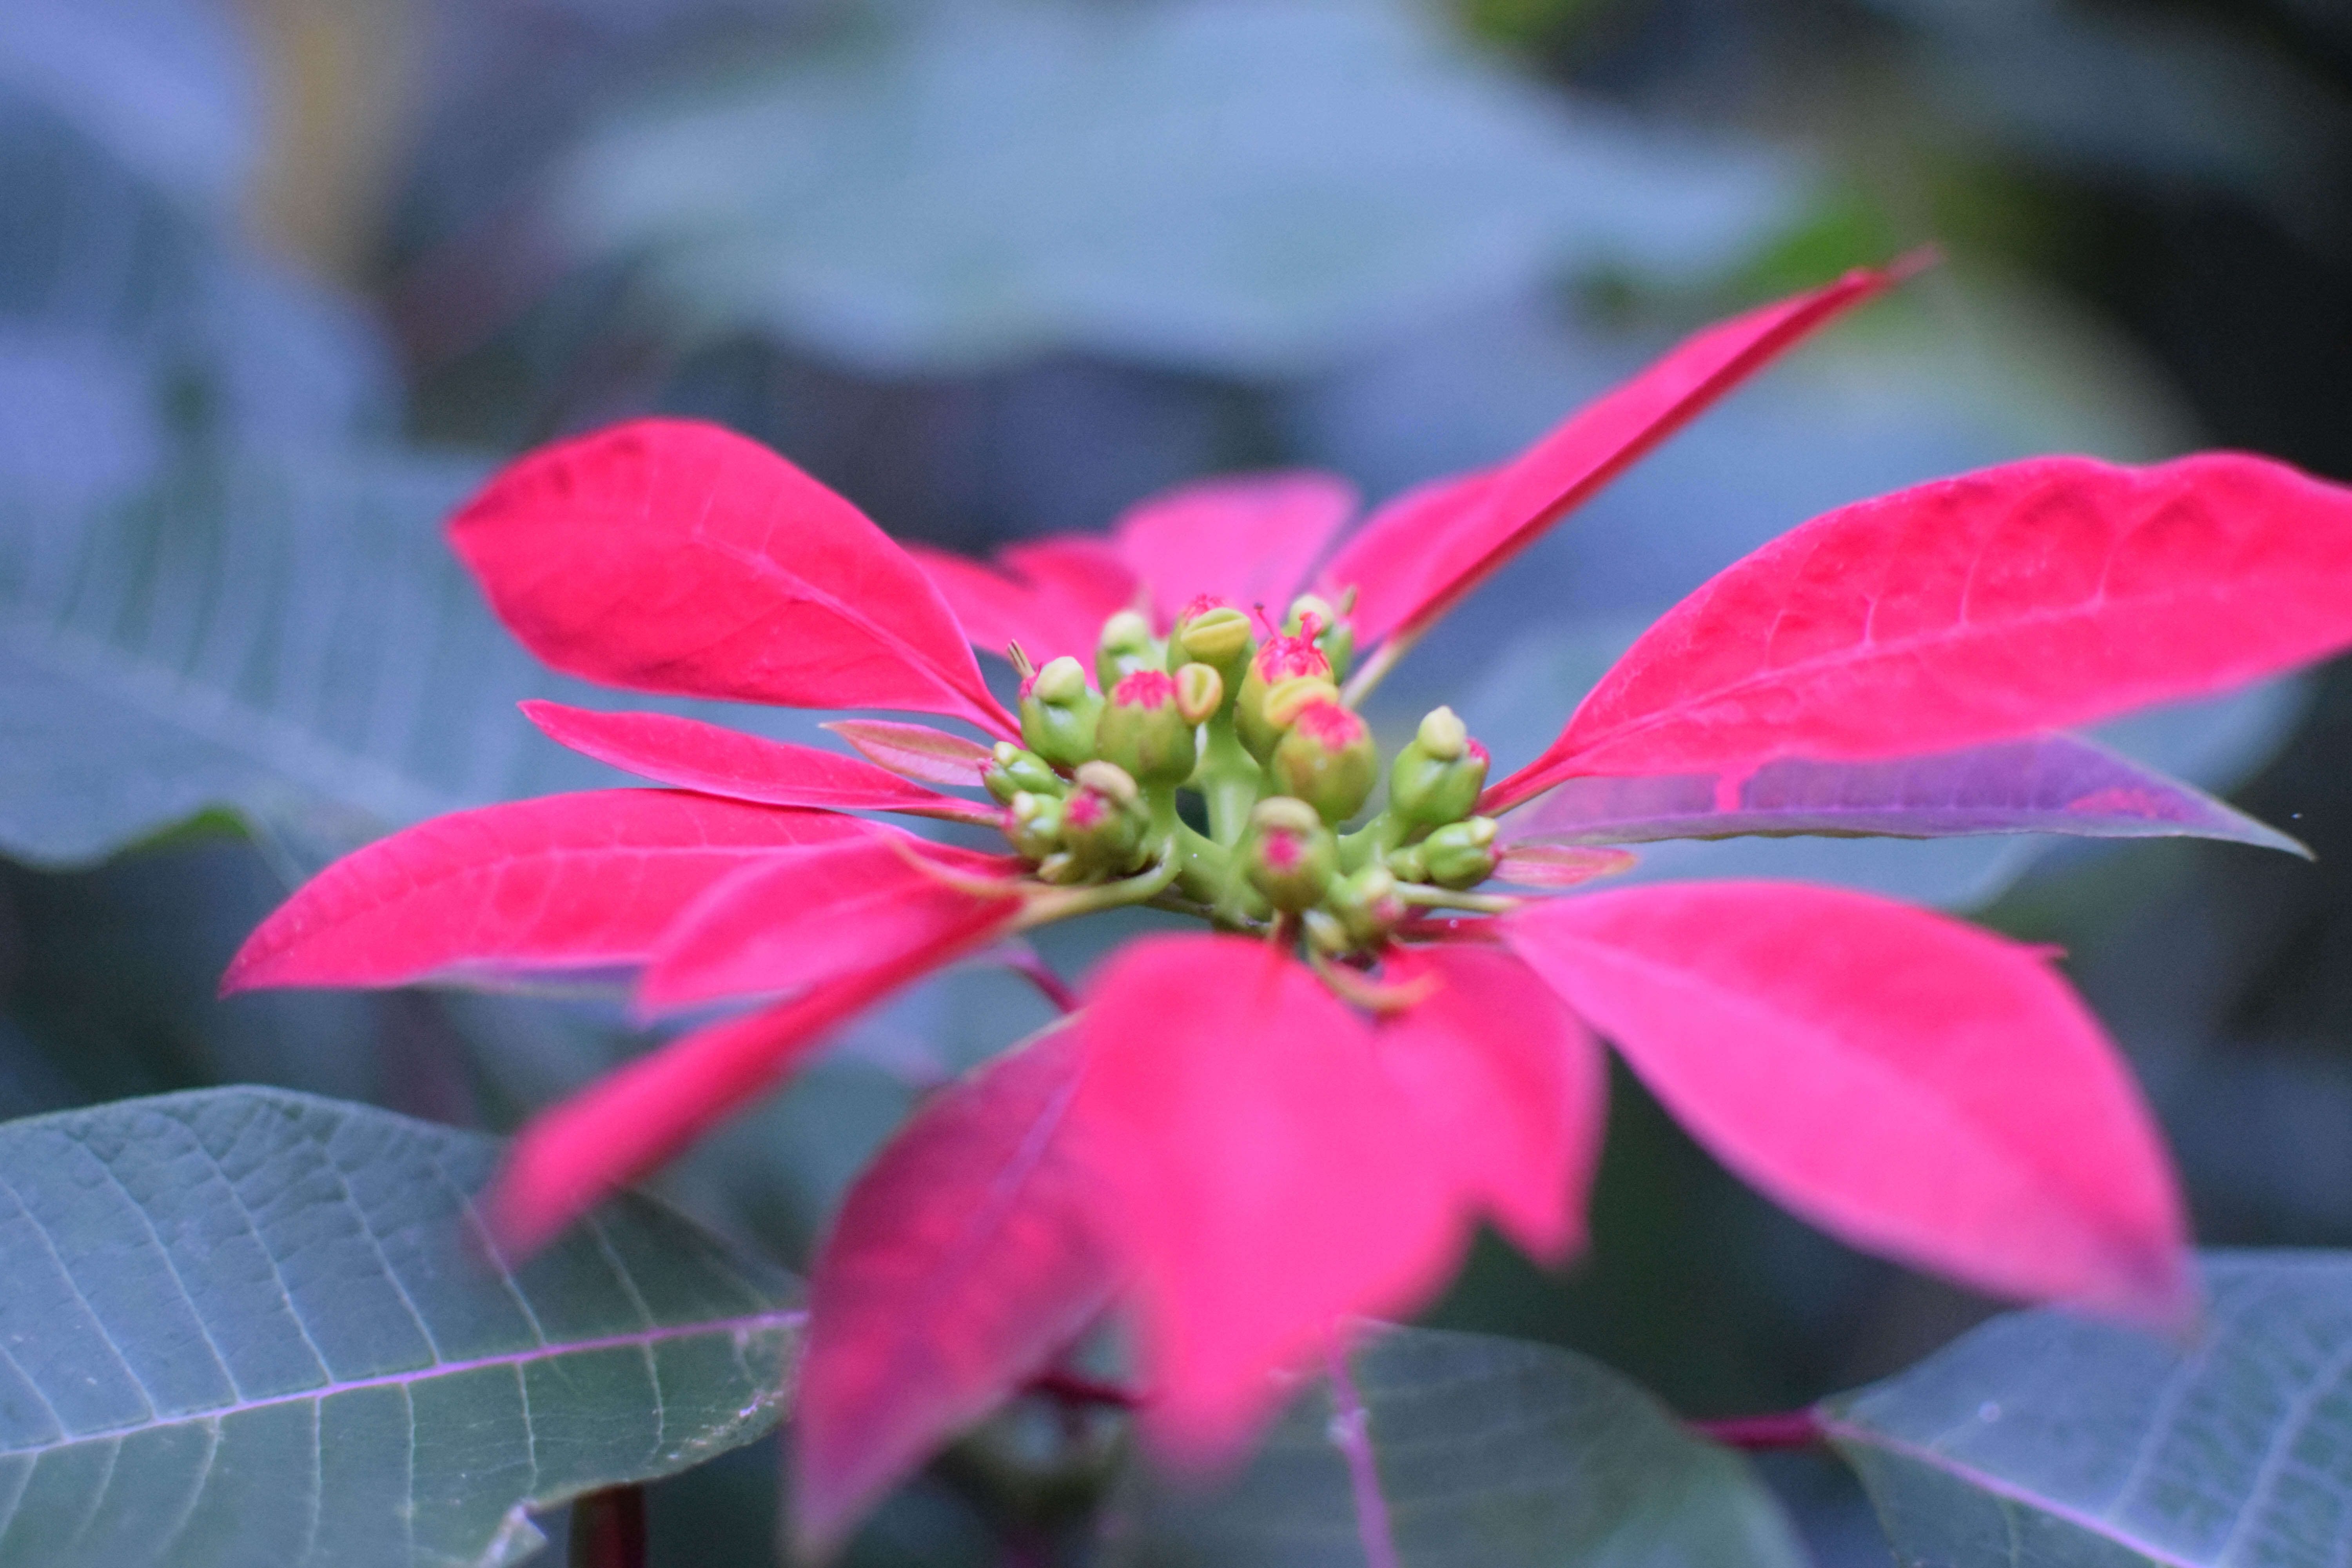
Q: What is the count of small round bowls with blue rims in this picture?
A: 0